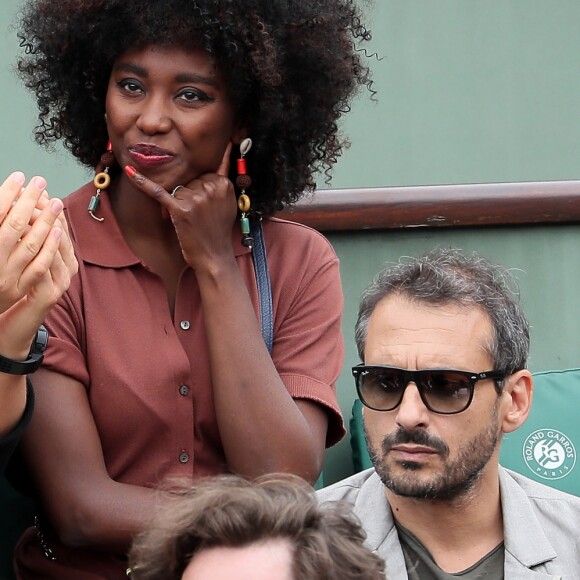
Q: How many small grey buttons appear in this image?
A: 3